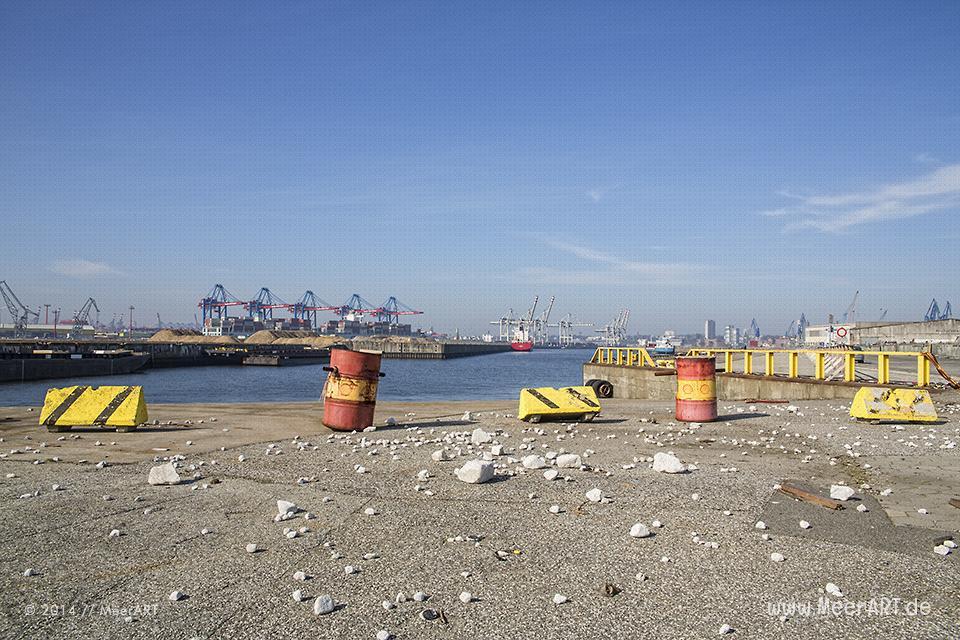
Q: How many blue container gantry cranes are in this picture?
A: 5